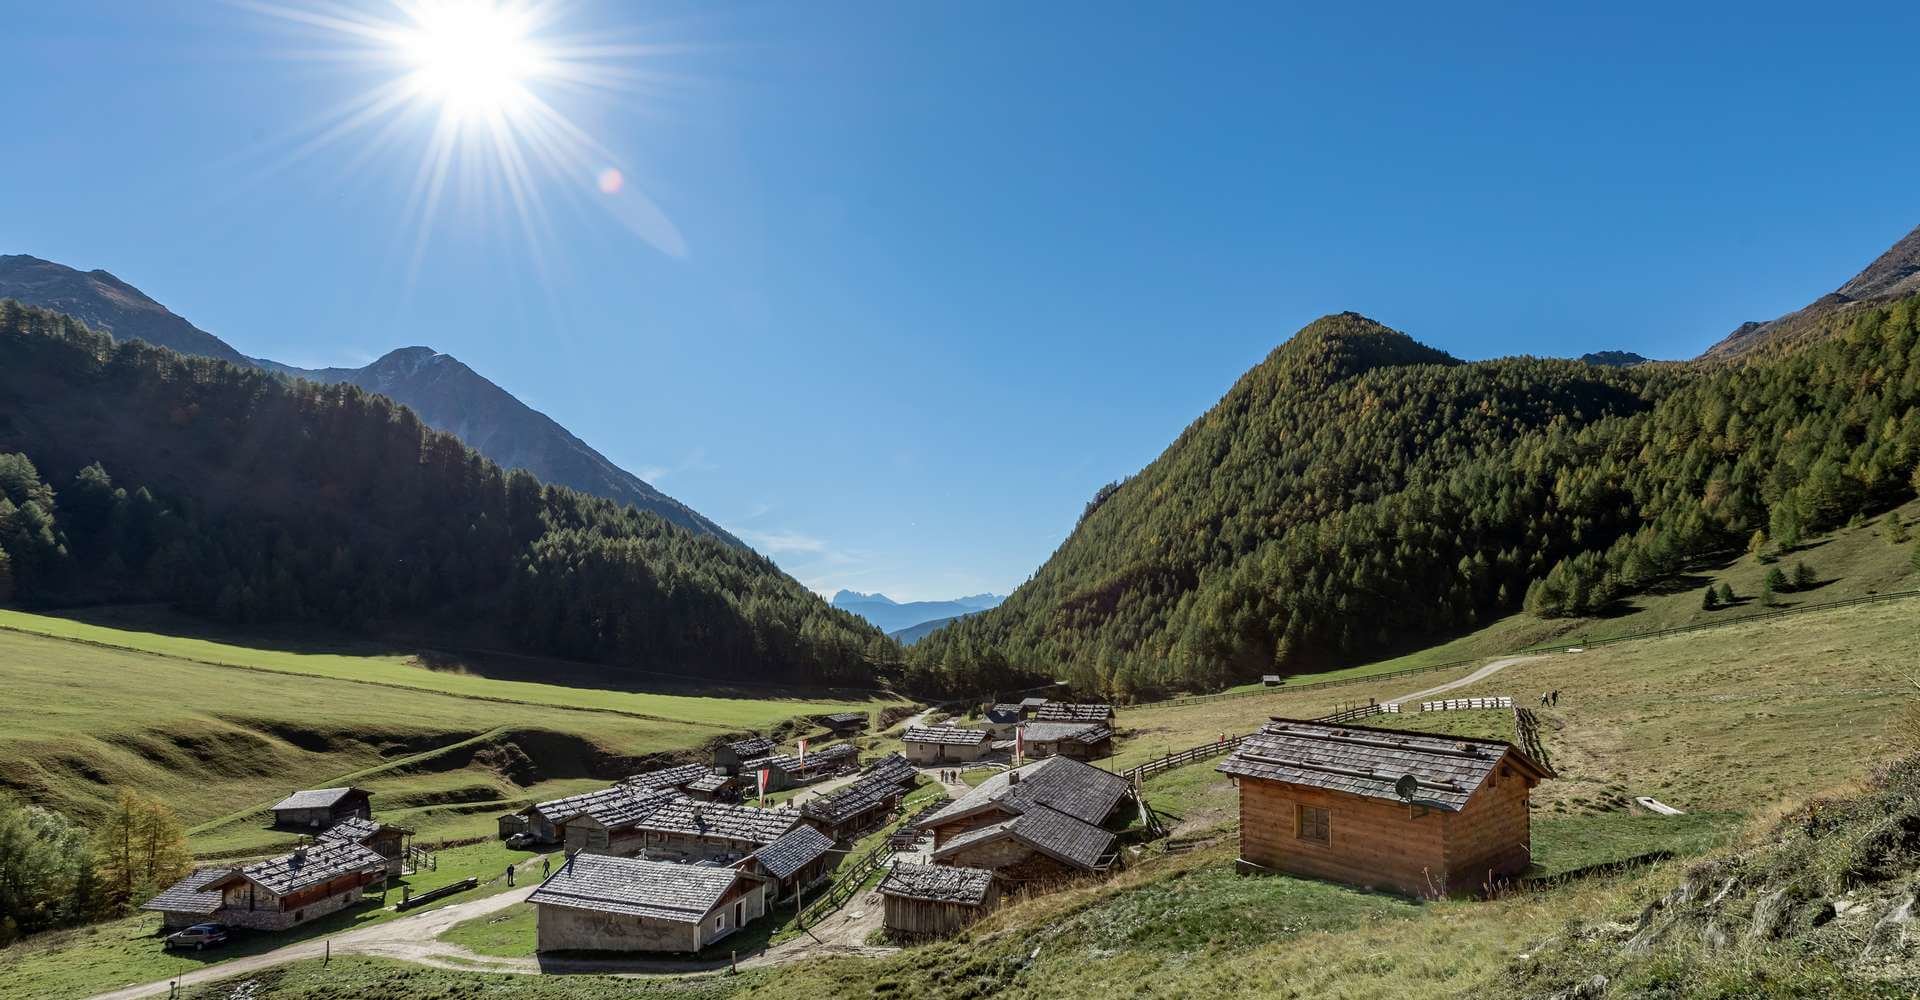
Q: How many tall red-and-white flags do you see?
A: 3